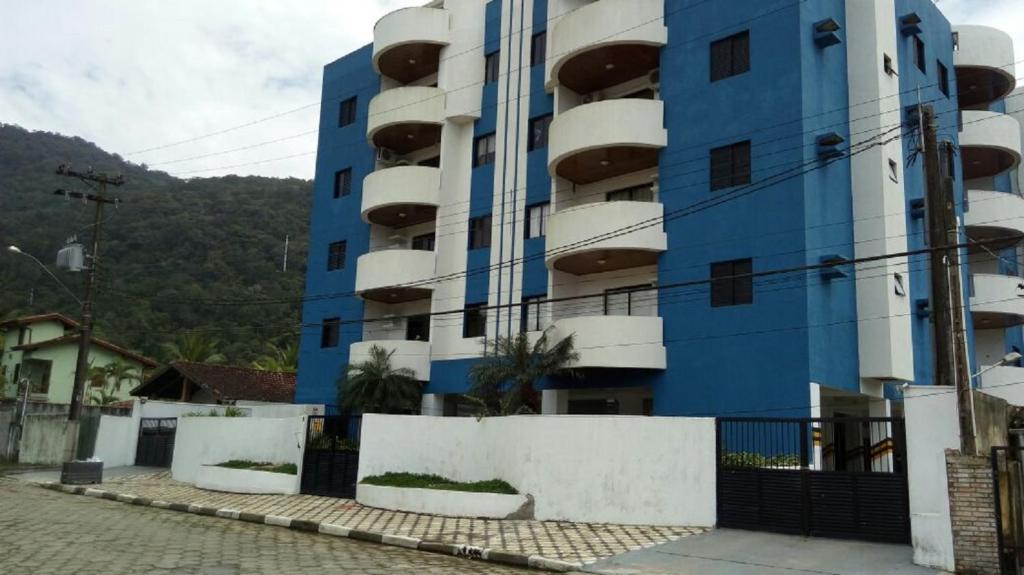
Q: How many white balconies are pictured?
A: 14